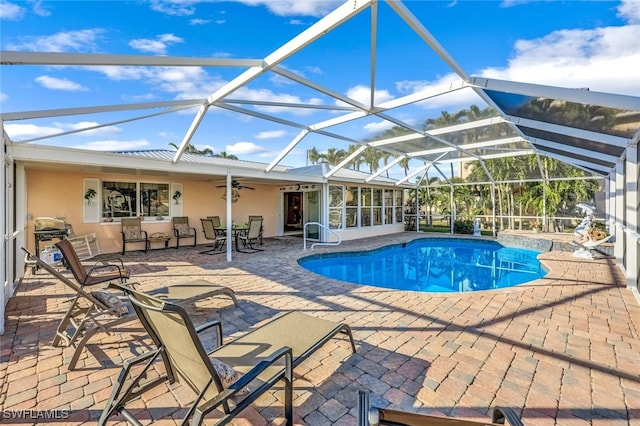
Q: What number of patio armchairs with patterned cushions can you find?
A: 2